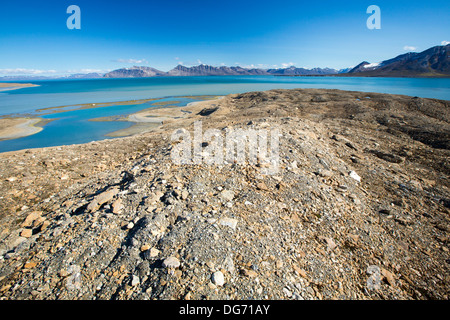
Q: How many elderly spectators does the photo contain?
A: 0